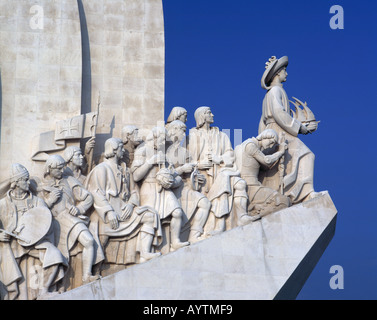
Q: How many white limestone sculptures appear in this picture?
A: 11